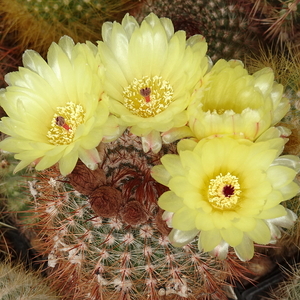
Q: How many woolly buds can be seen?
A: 3